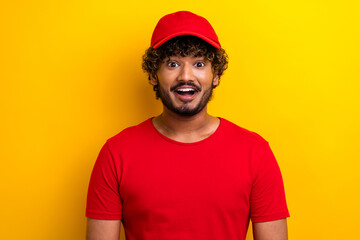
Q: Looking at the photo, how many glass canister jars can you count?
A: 0